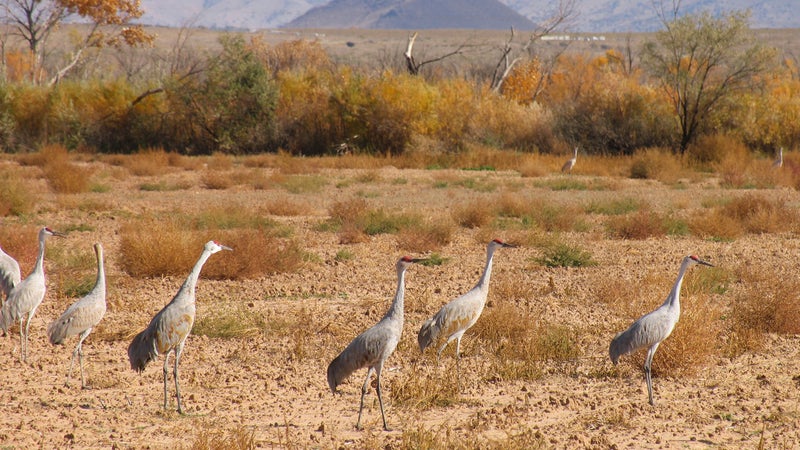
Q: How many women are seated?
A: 0